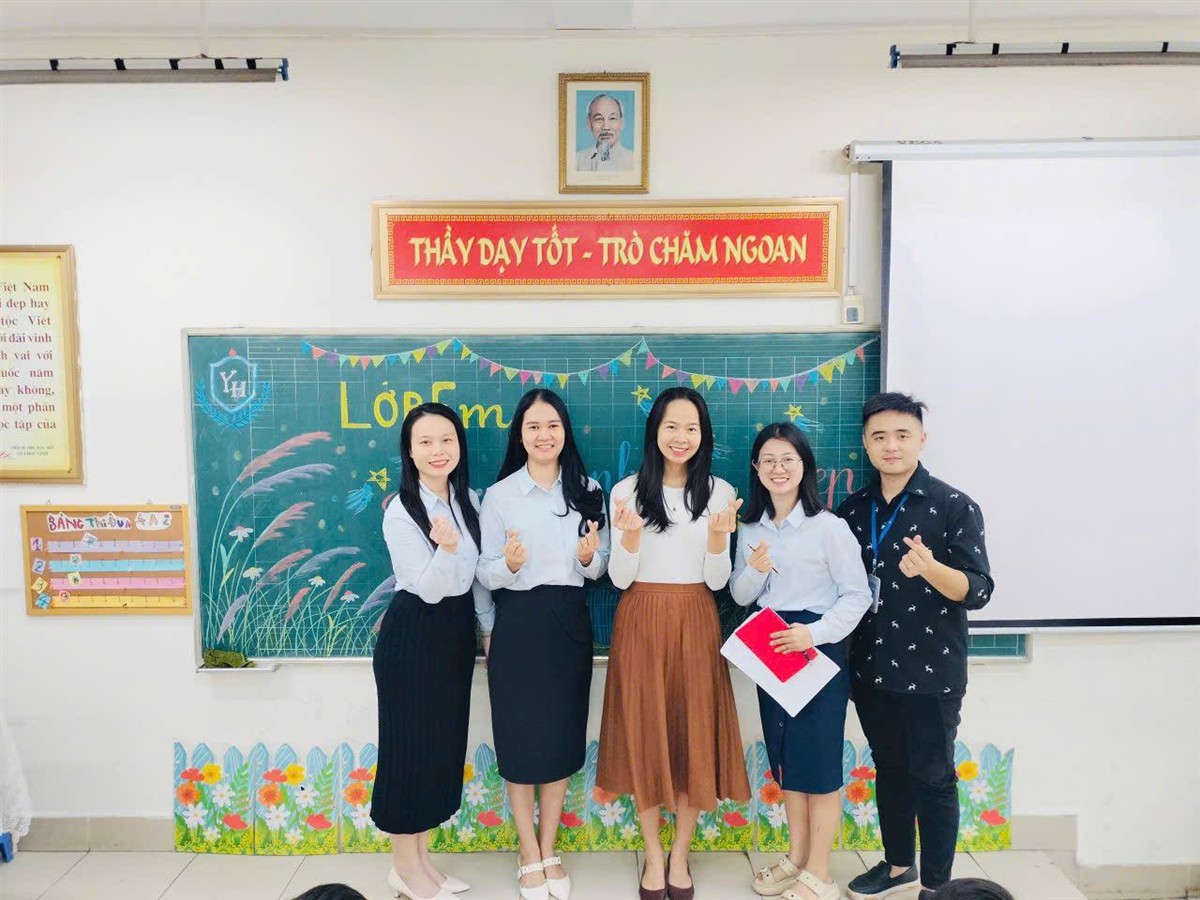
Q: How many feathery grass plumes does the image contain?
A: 10